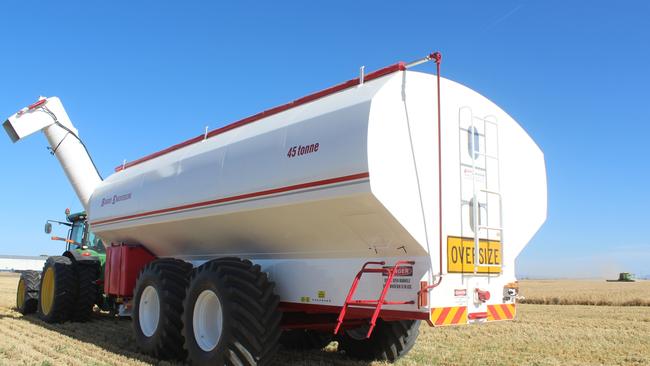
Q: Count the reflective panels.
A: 2